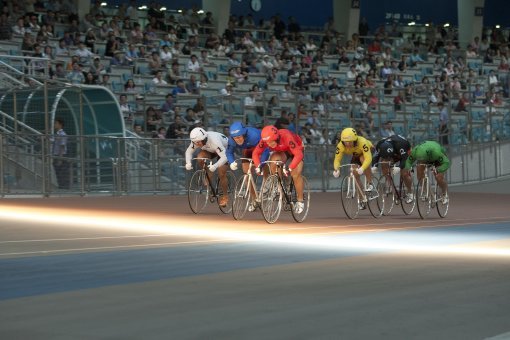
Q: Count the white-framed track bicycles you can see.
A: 3